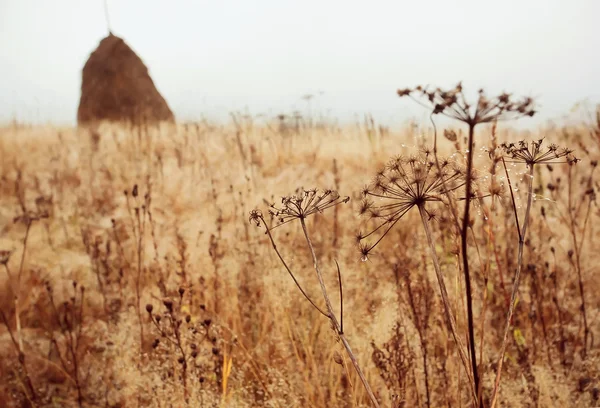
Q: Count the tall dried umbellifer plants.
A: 4